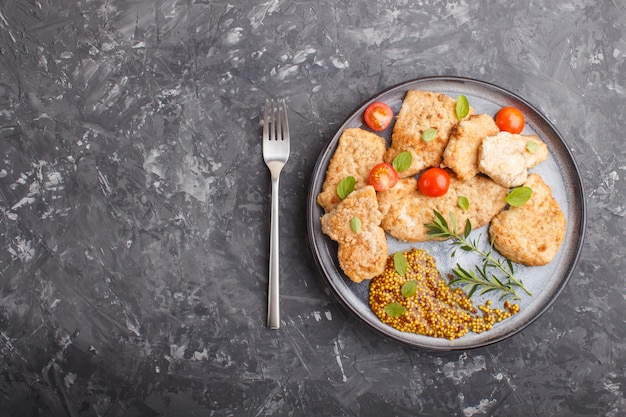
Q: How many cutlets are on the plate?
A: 7